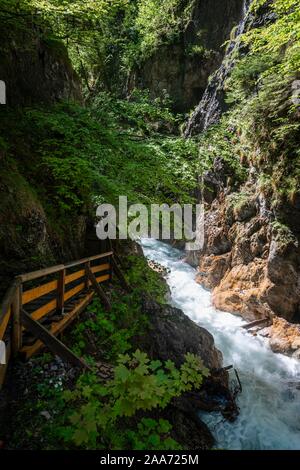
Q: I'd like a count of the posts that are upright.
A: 4